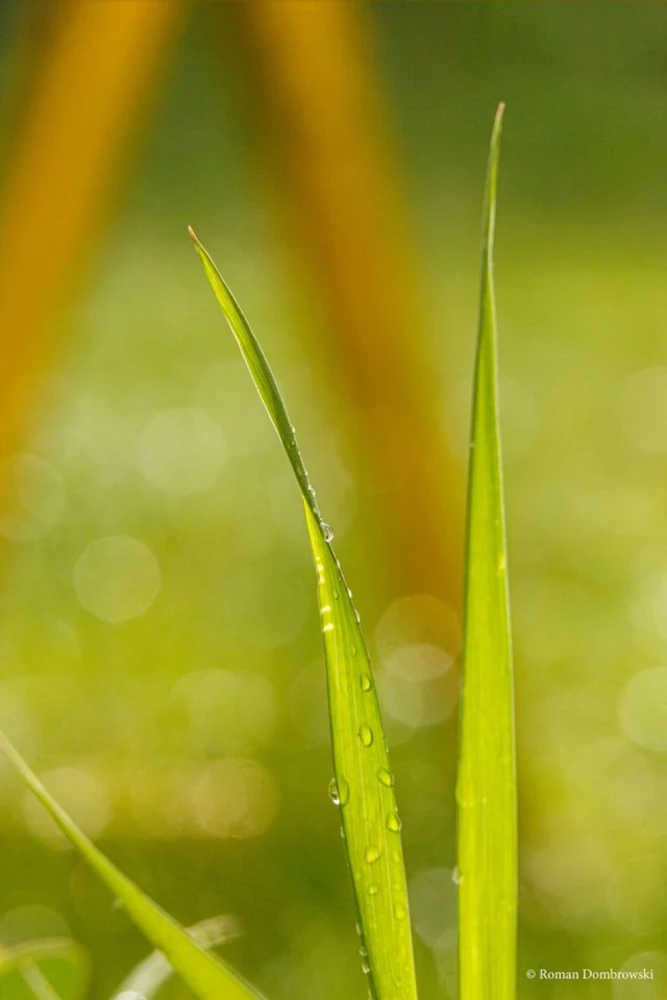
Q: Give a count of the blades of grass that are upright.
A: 2